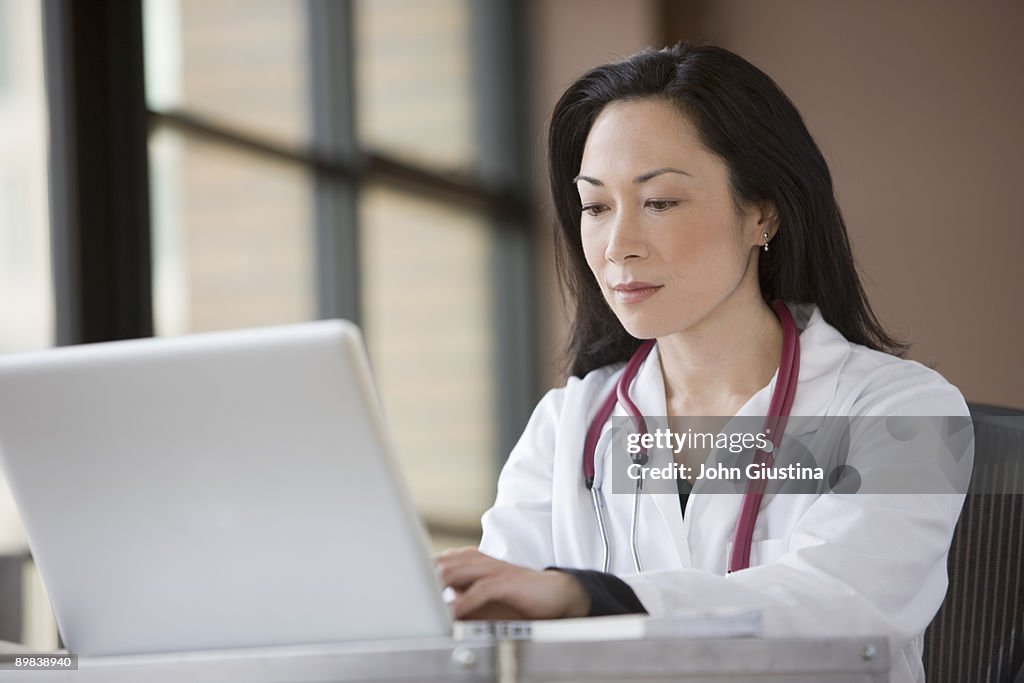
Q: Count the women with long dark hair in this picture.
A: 1